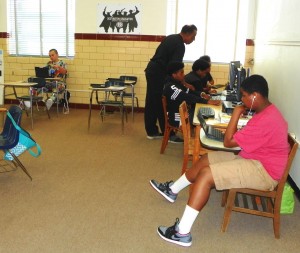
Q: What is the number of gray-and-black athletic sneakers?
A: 2